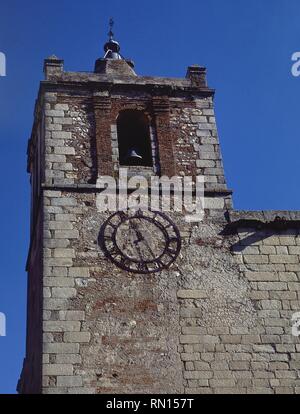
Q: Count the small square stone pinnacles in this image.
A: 2